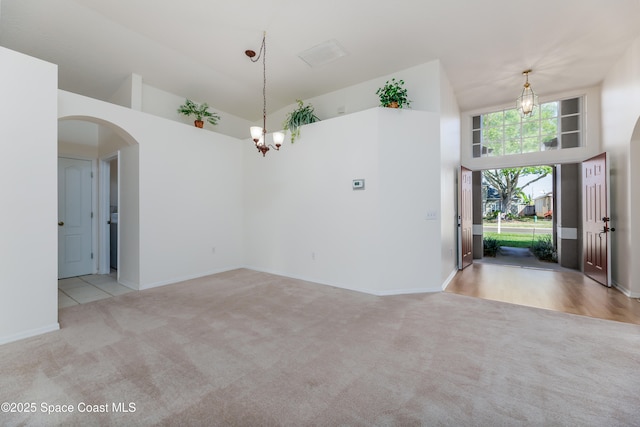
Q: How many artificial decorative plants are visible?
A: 3